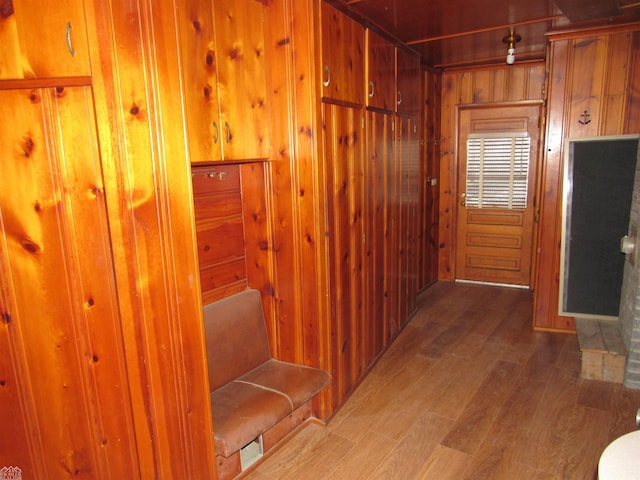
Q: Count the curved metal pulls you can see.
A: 6